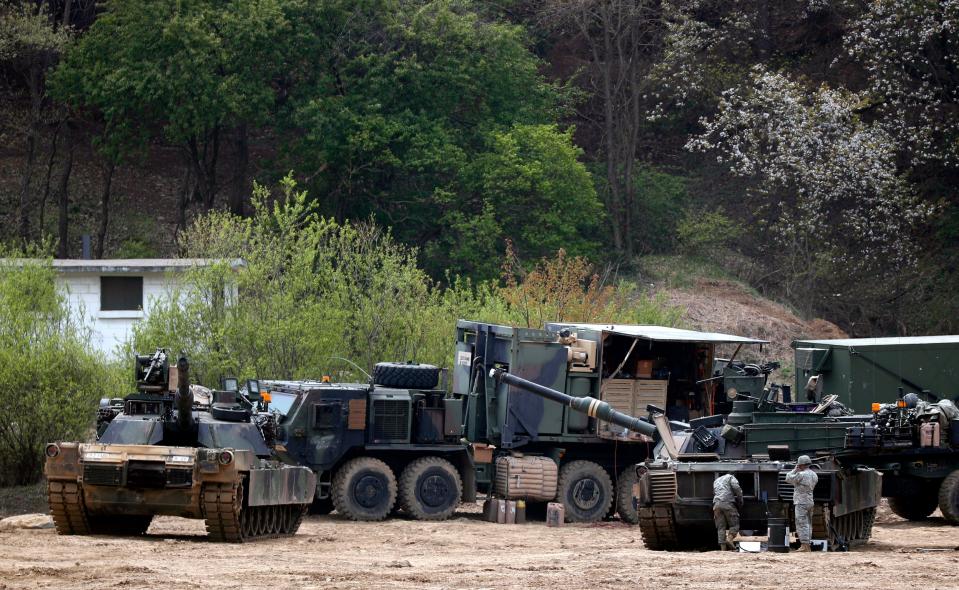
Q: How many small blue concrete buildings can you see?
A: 0